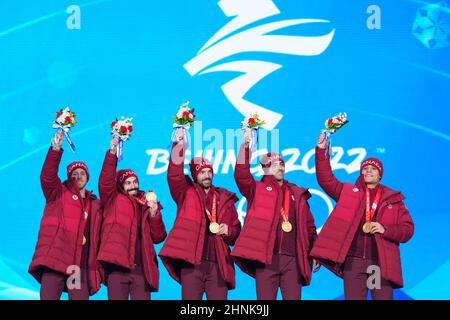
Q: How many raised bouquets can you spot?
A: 5